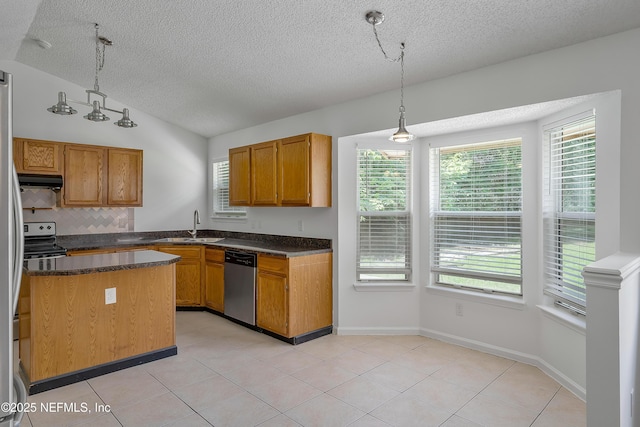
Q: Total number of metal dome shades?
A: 4